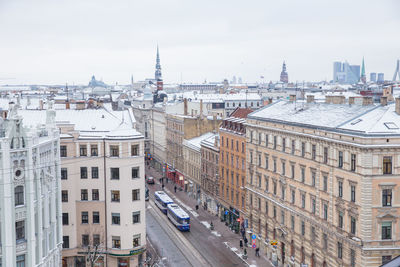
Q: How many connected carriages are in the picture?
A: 2